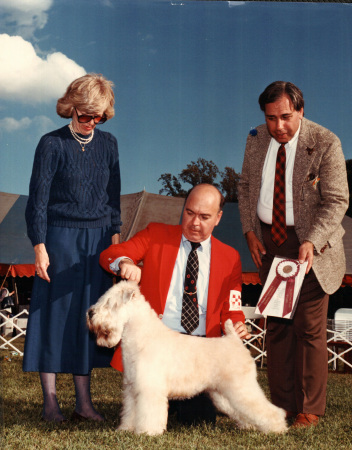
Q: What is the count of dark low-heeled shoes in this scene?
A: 2